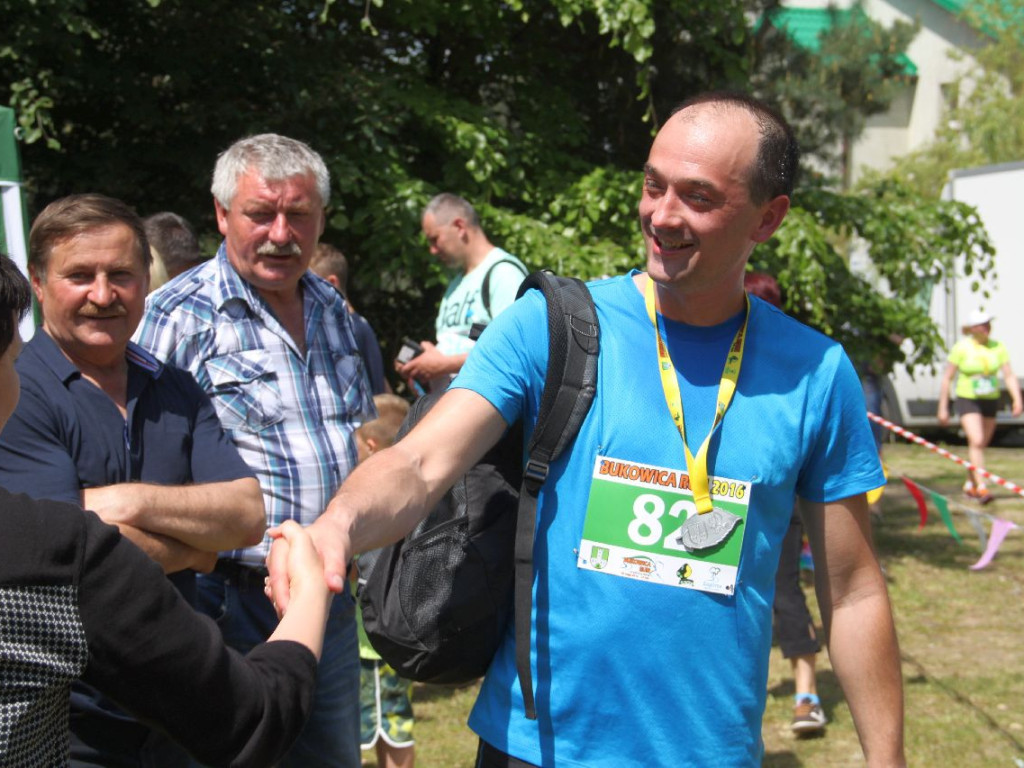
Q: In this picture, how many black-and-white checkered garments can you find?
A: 1